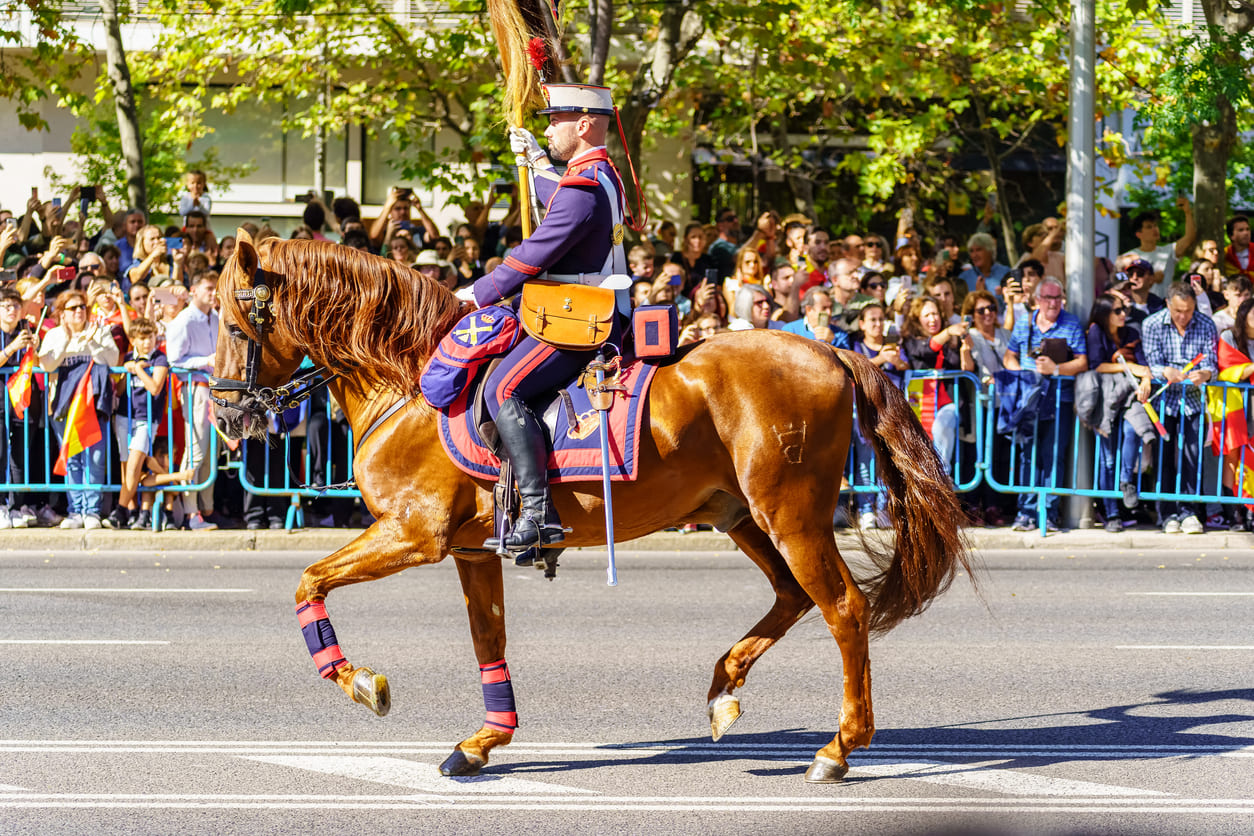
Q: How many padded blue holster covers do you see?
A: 1